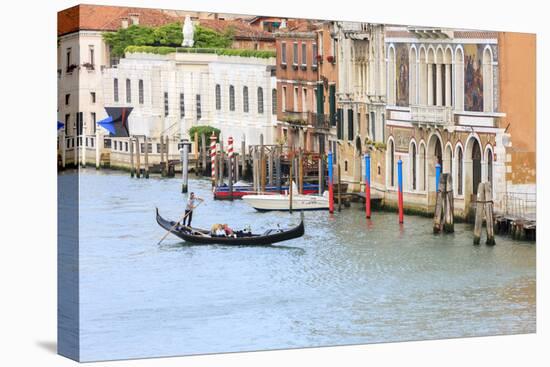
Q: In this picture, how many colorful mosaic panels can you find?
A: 2